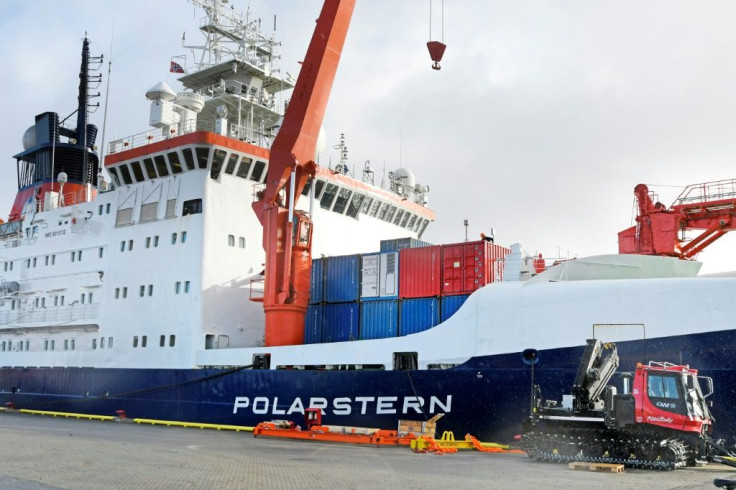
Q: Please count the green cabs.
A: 0